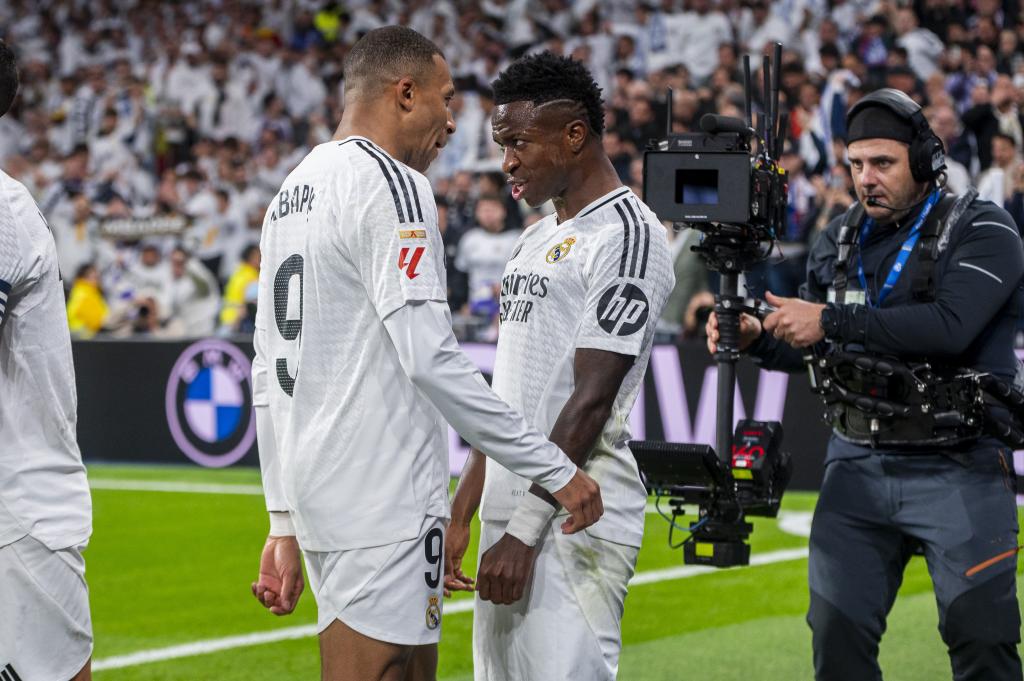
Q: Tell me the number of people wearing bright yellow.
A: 3